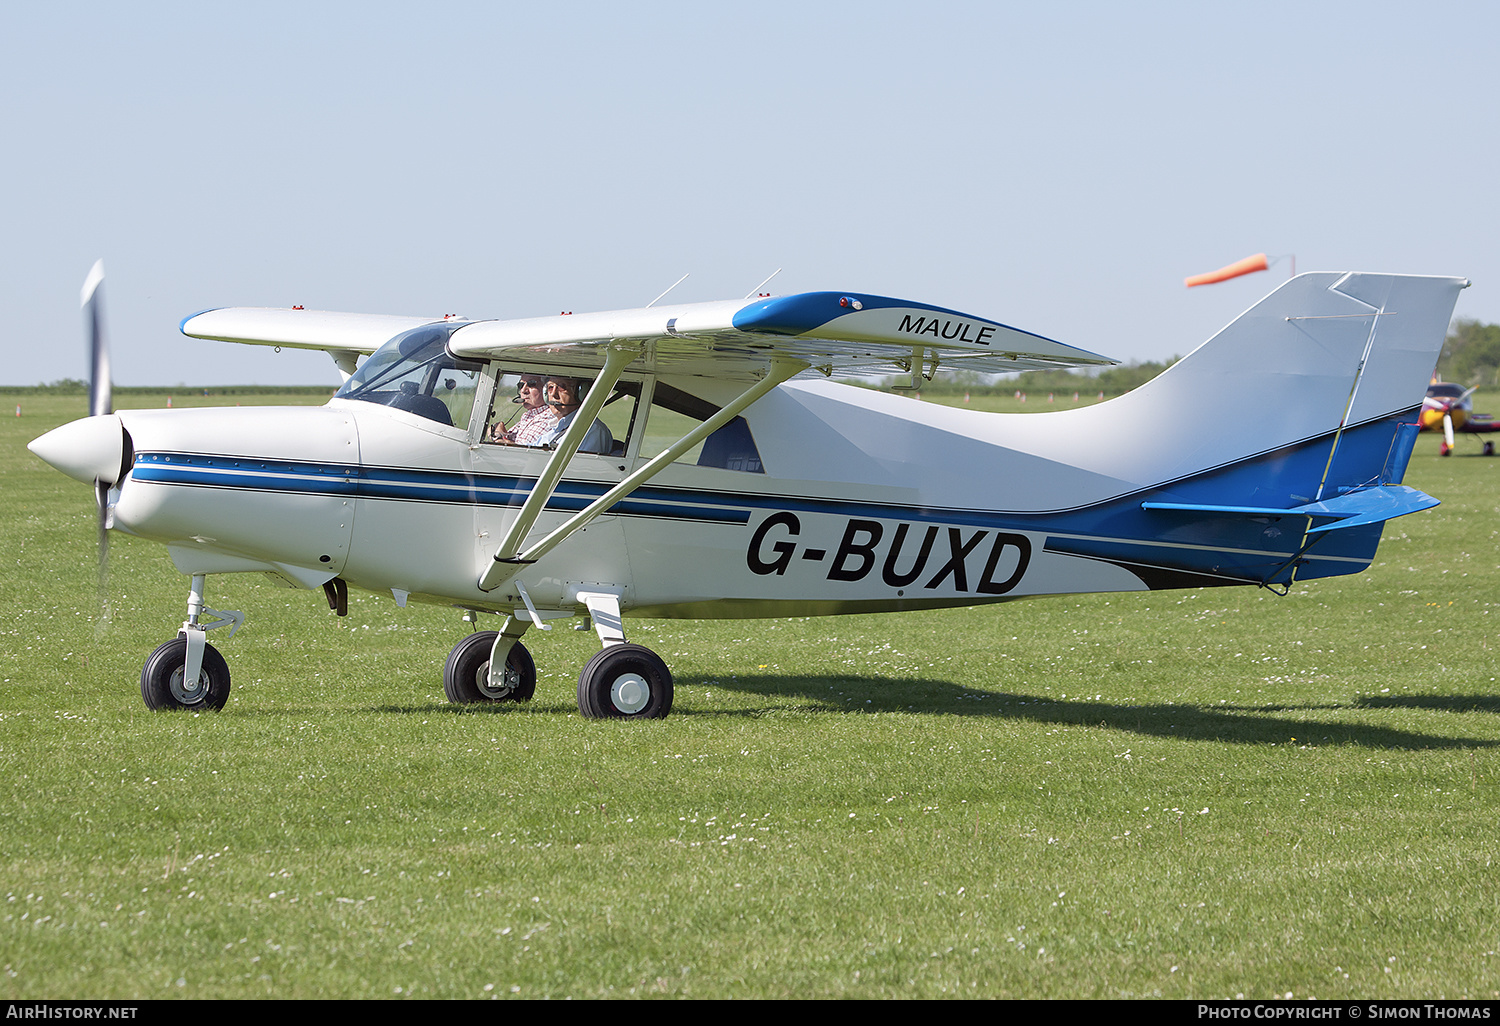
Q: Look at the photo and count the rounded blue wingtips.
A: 2